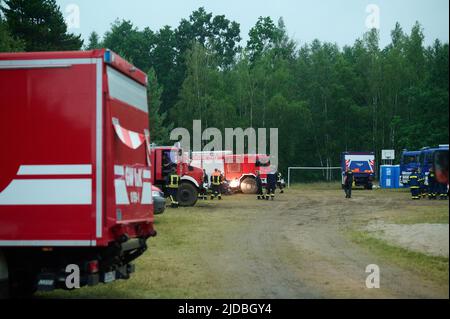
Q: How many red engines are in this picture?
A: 3